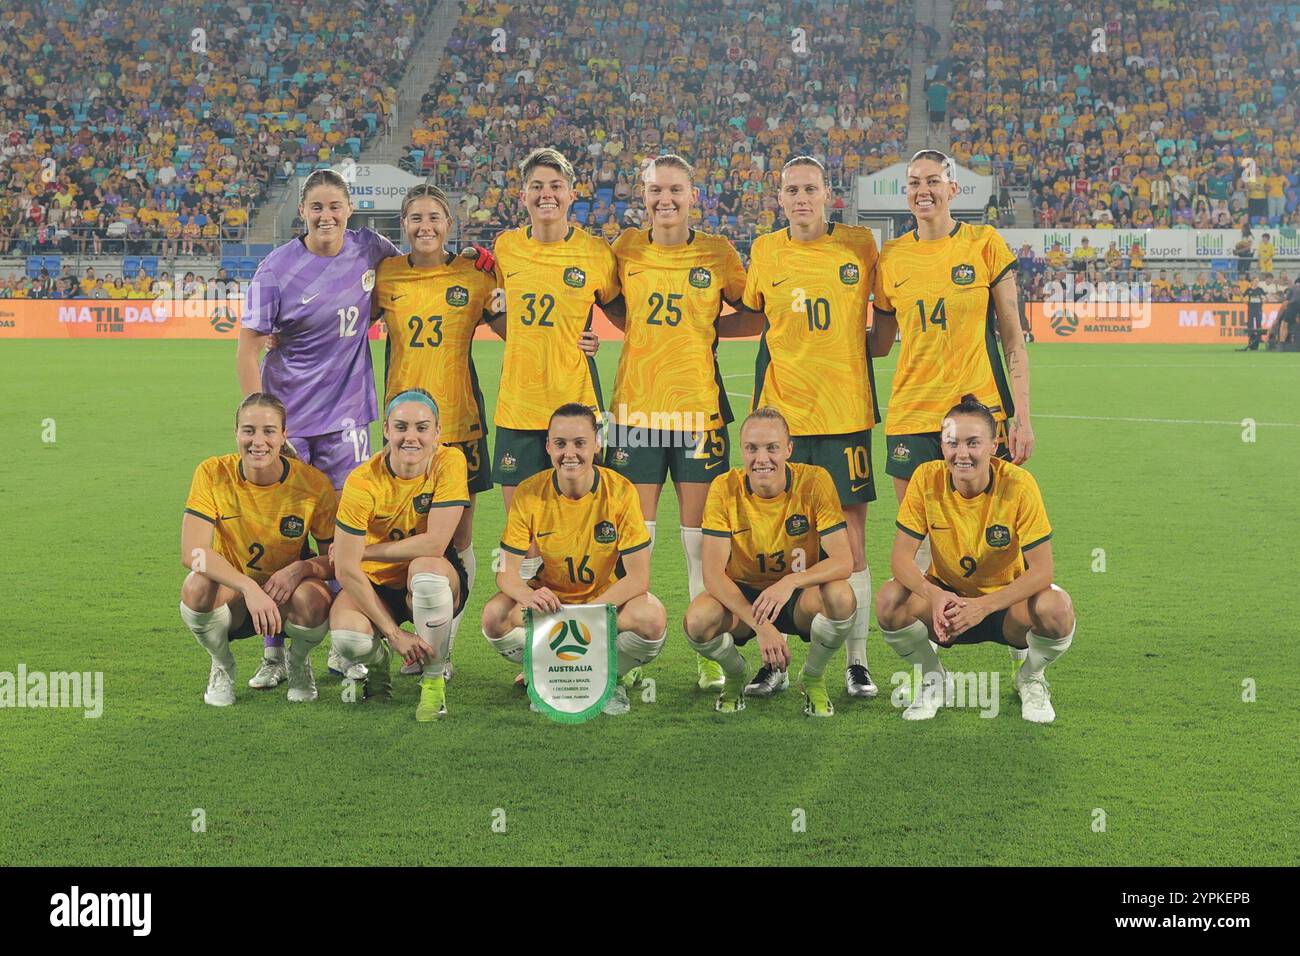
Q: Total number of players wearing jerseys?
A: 11